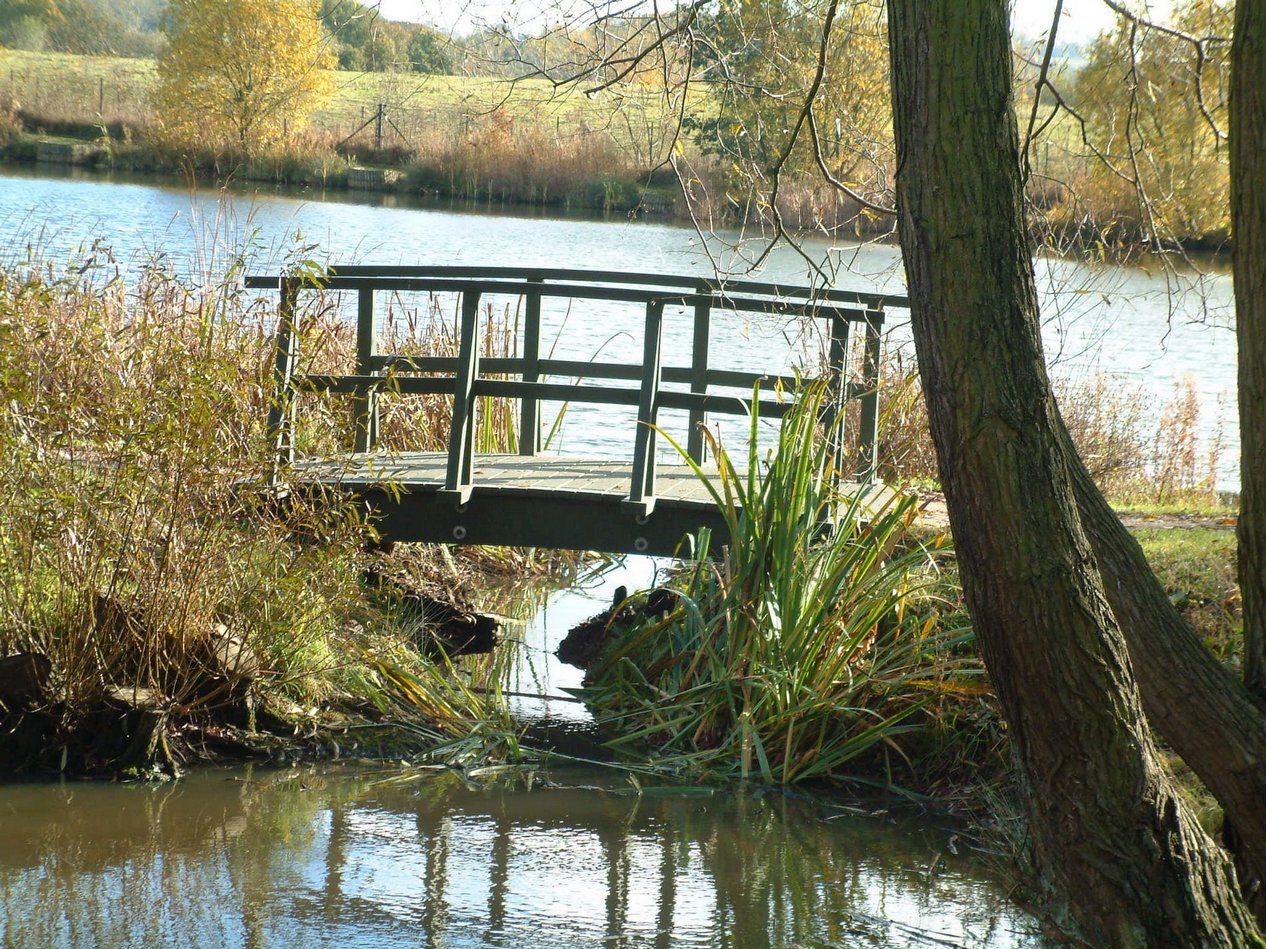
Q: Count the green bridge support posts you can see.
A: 8